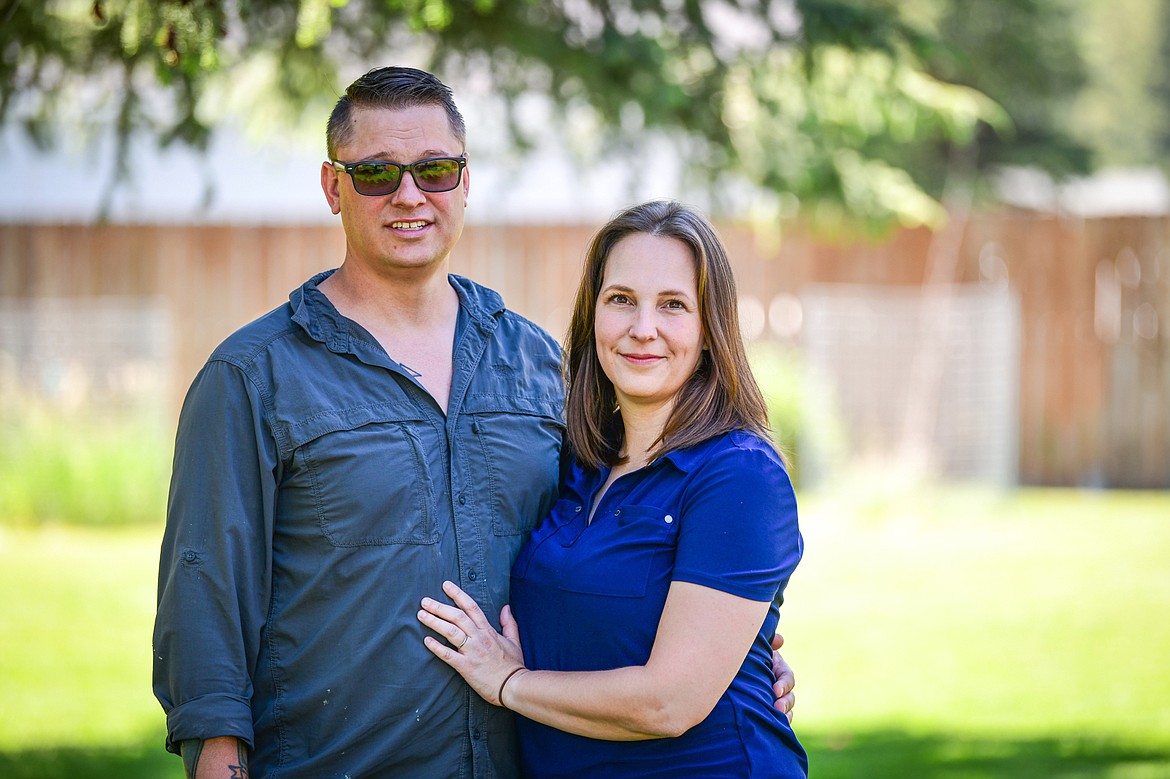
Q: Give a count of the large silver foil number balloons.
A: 0